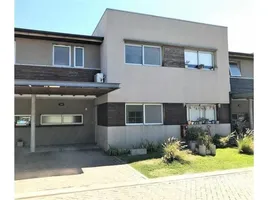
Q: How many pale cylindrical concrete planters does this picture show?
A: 3